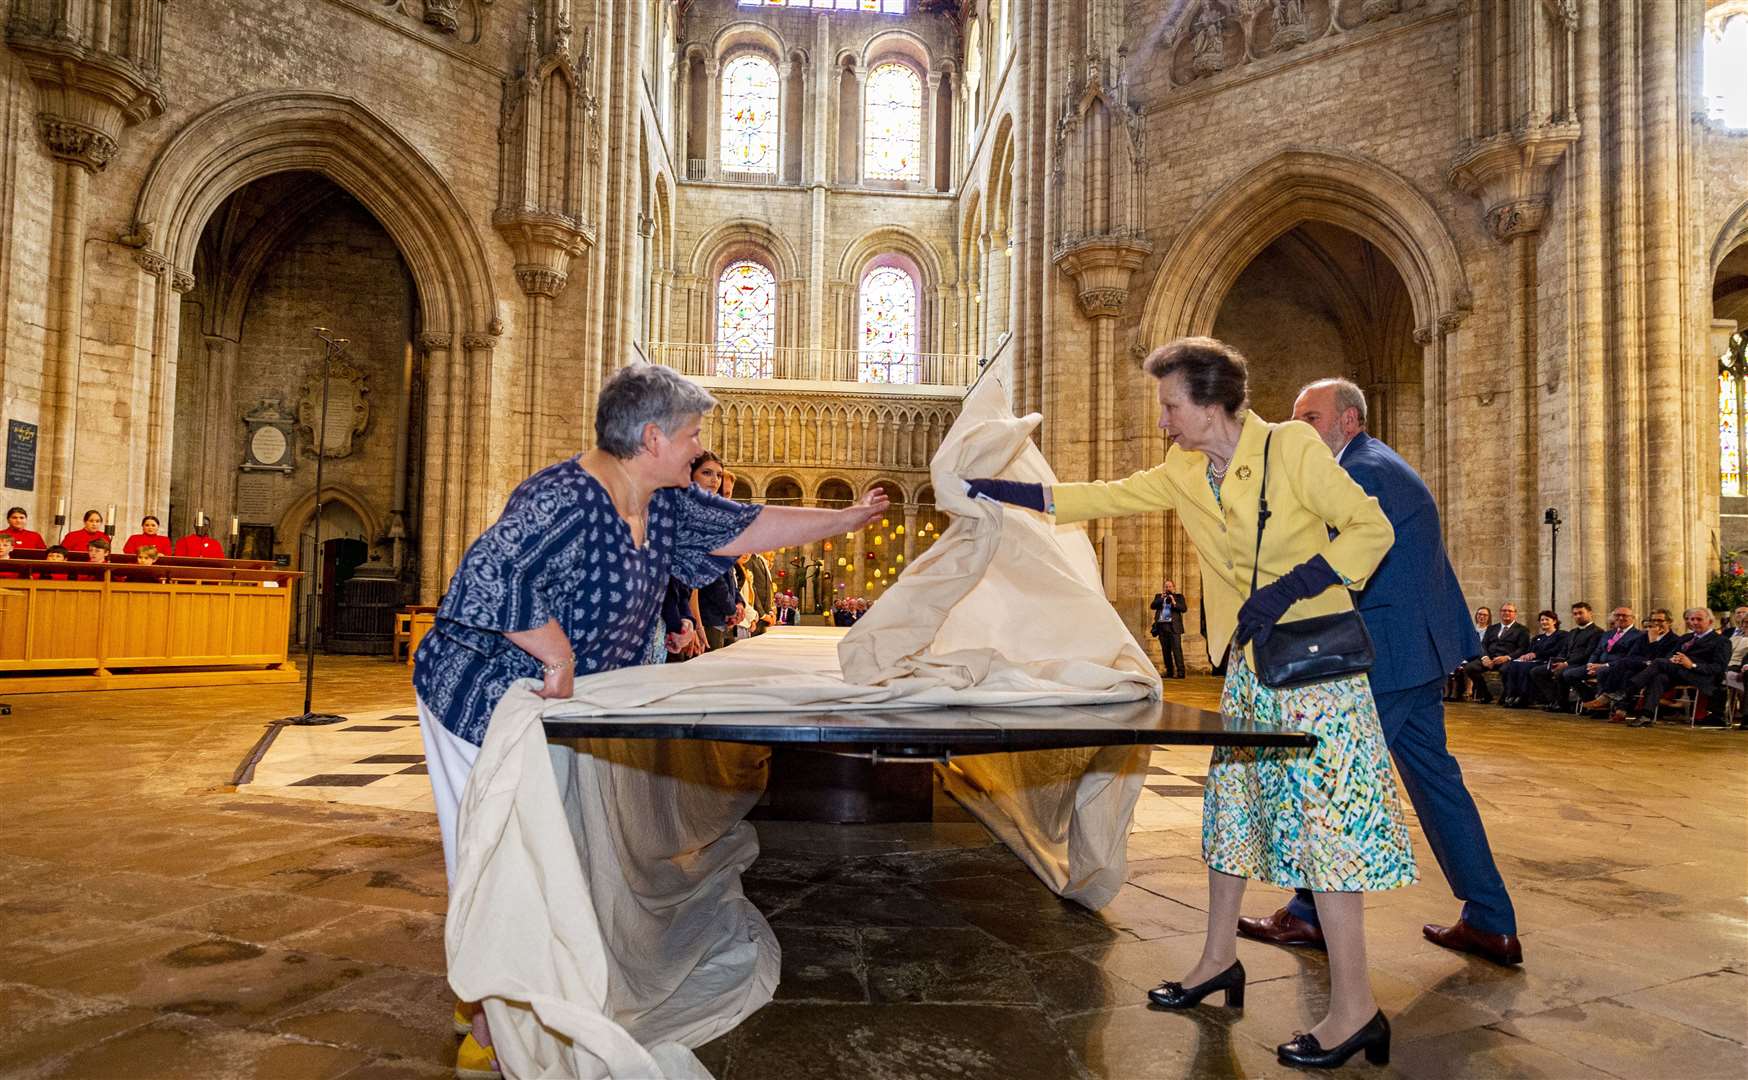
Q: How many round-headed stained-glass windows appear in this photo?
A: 4